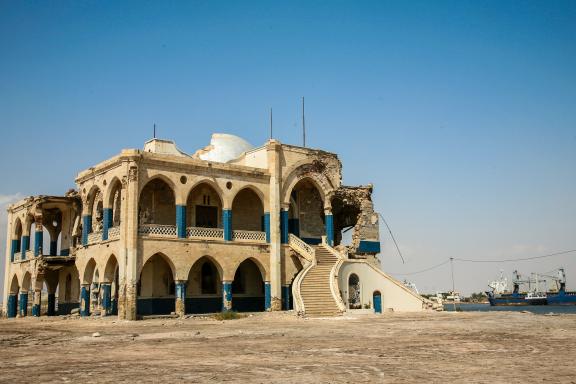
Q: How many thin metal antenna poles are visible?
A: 3